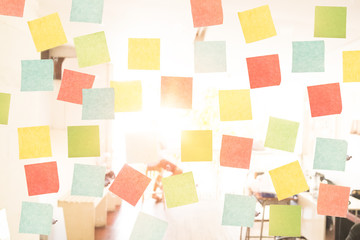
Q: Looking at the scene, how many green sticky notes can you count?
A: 7